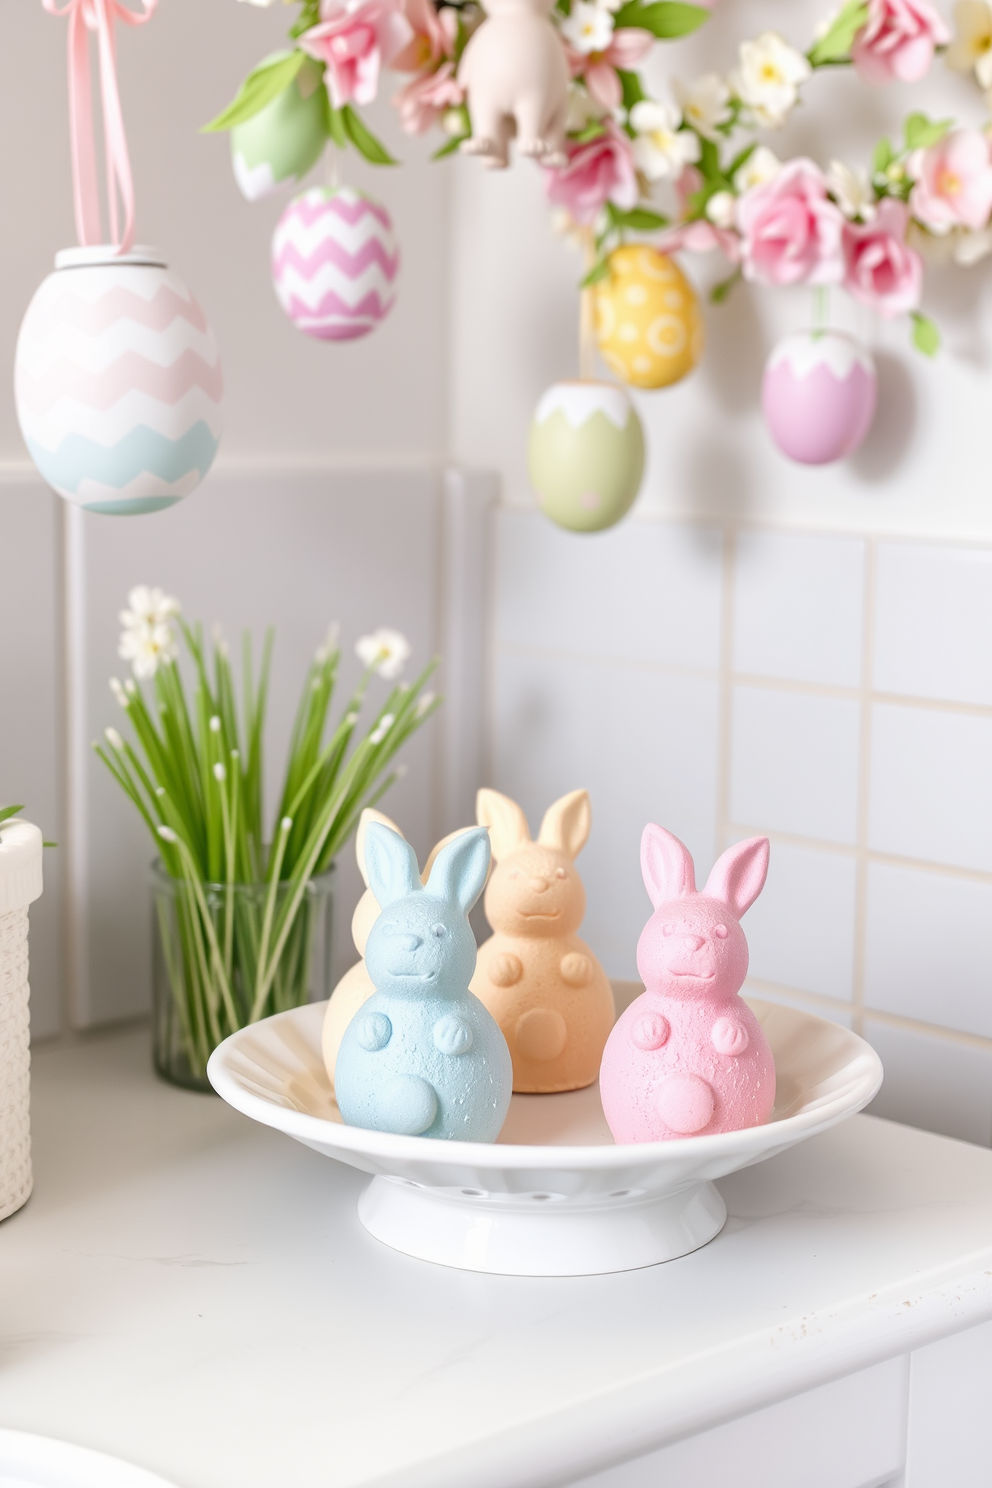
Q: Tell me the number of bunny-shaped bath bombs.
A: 4